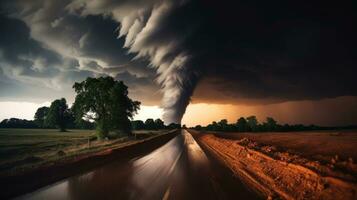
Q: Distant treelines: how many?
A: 2